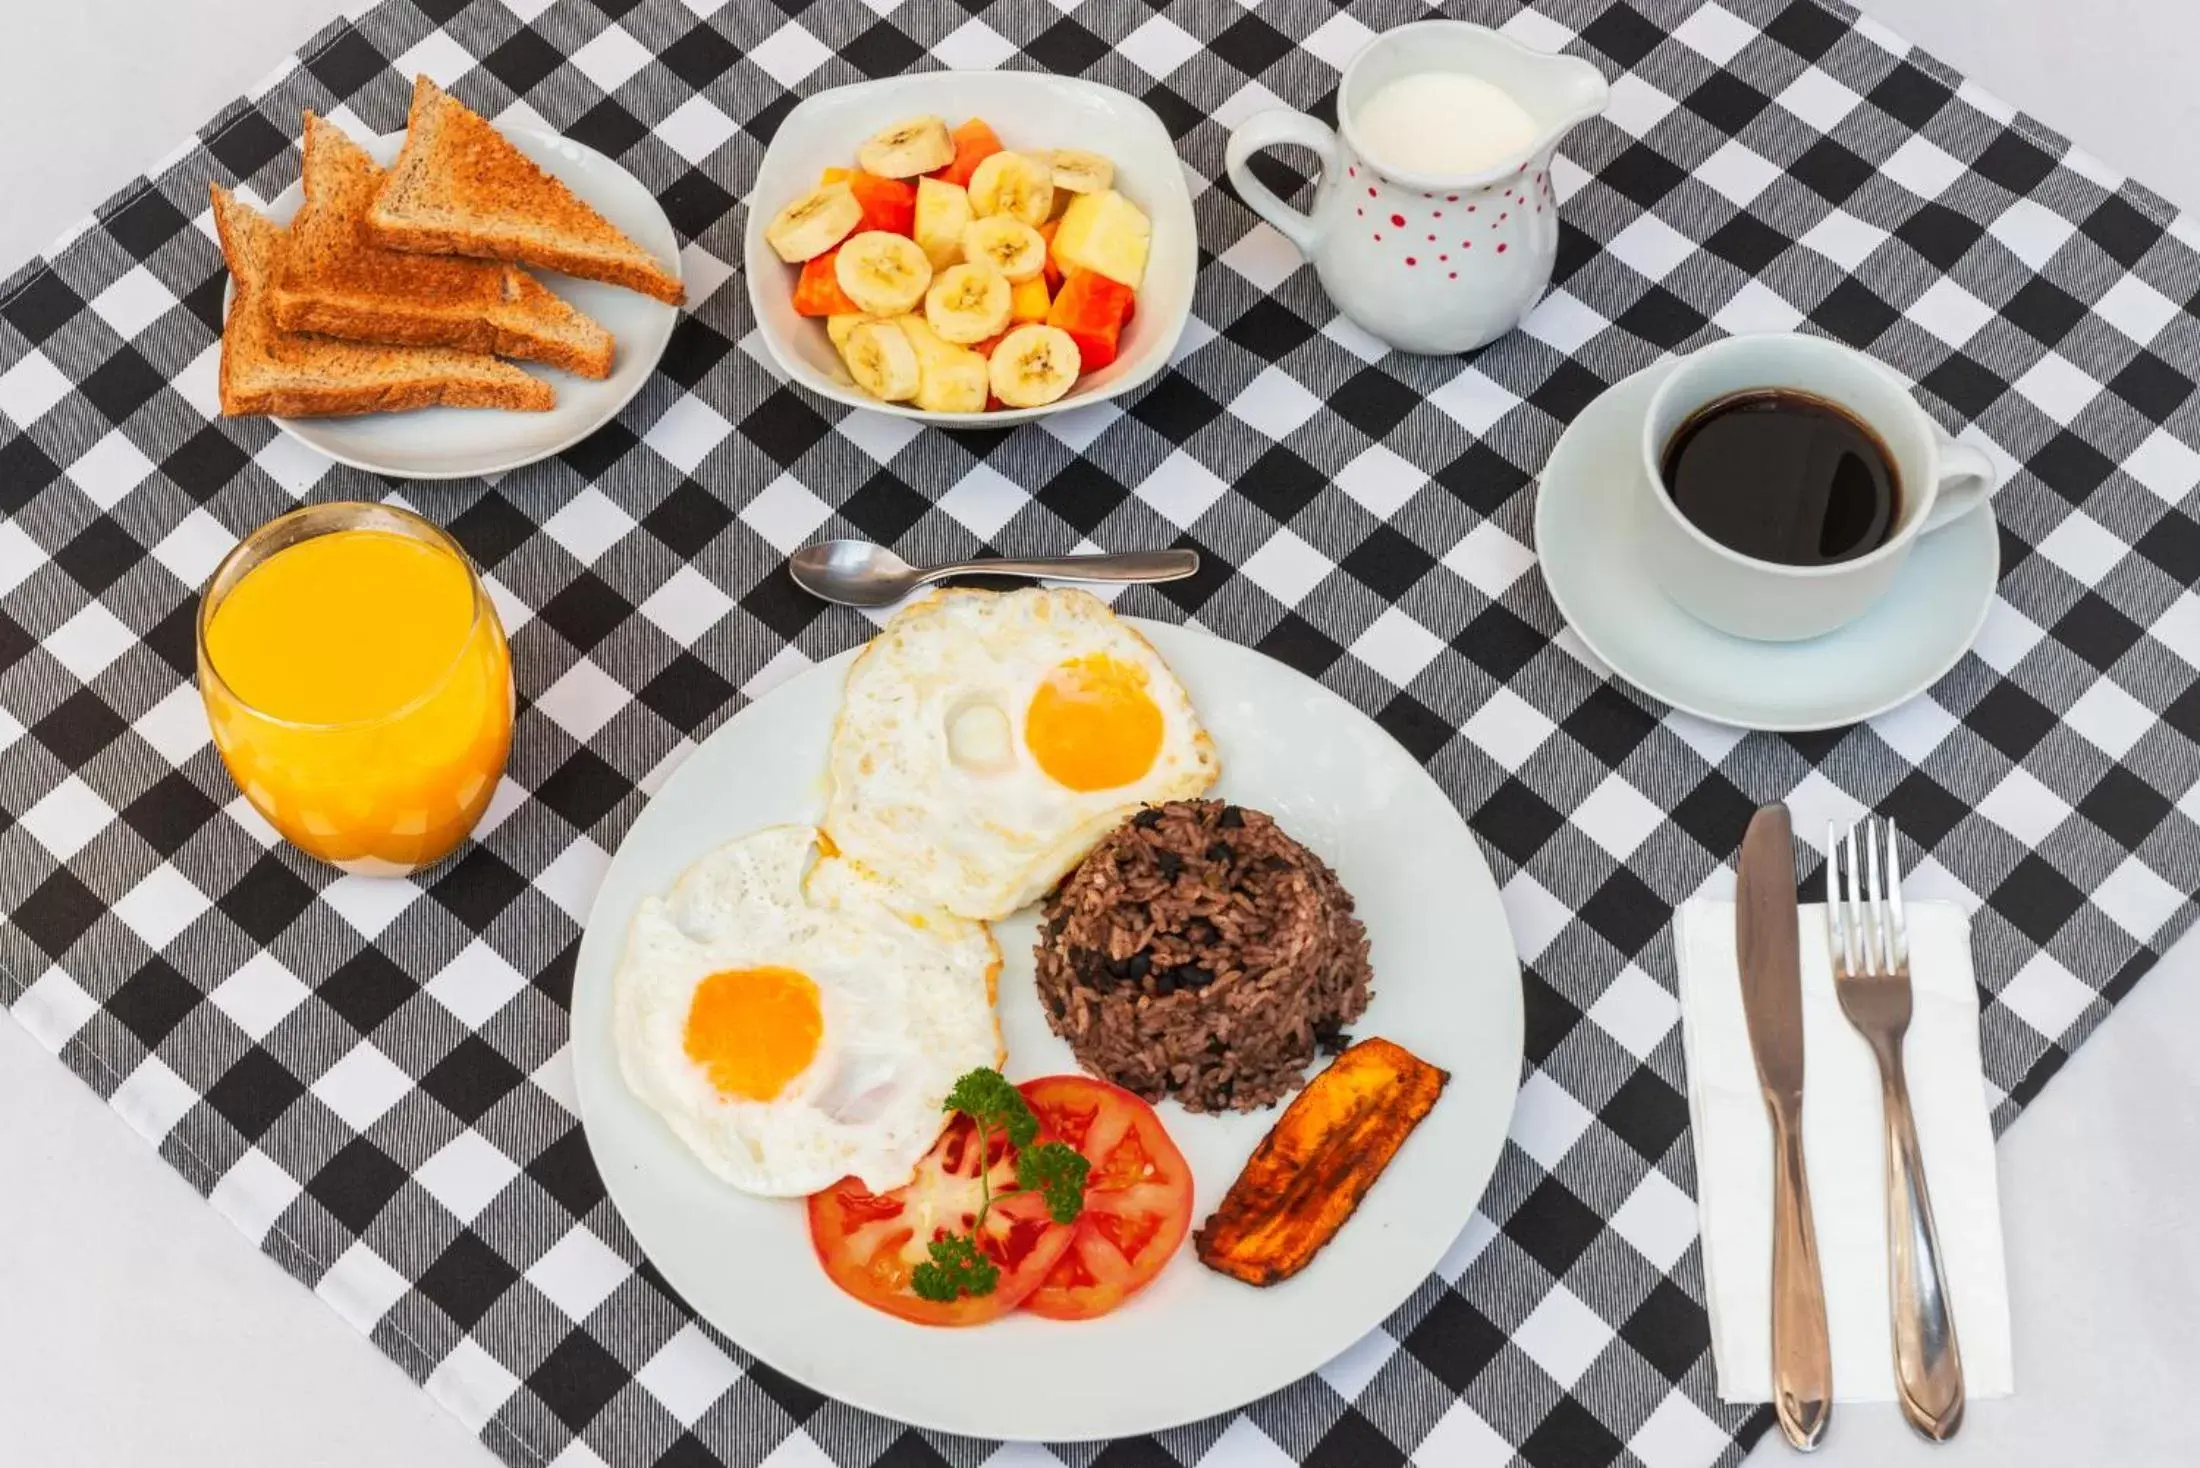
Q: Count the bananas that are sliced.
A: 9